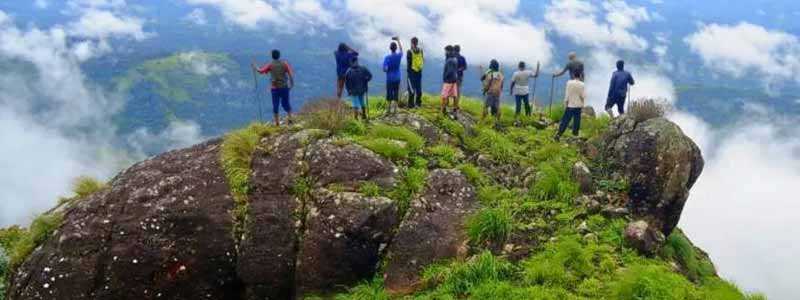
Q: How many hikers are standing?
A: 12